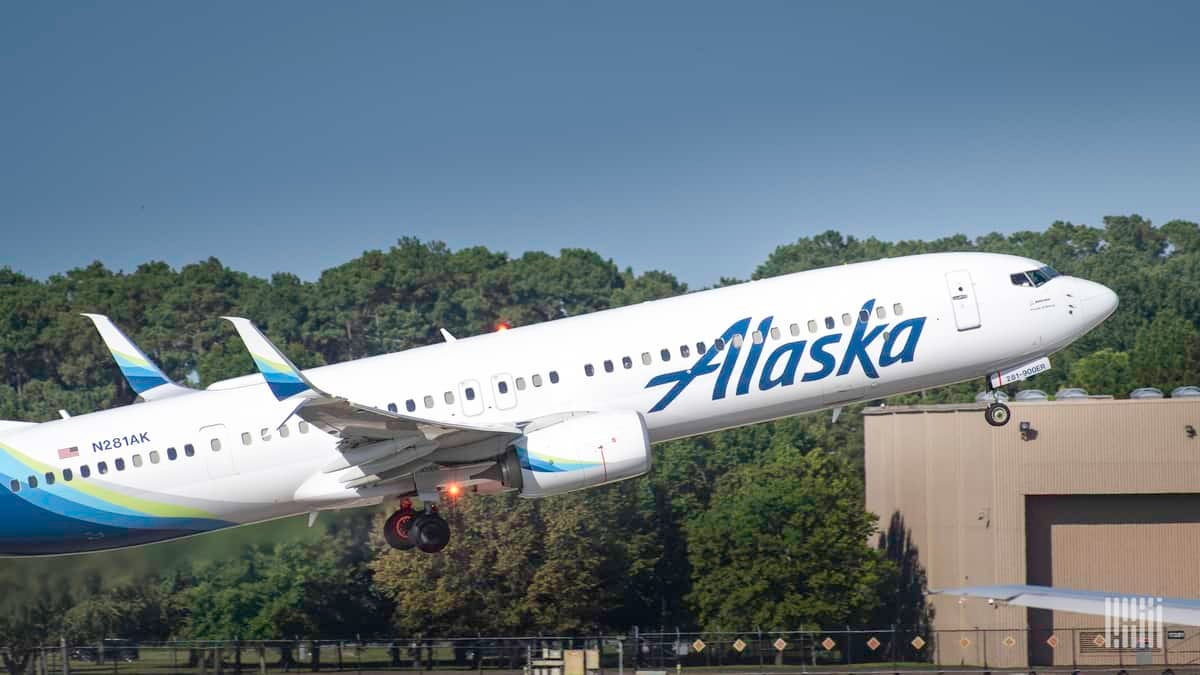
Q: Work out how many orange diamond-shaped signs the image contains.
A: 10